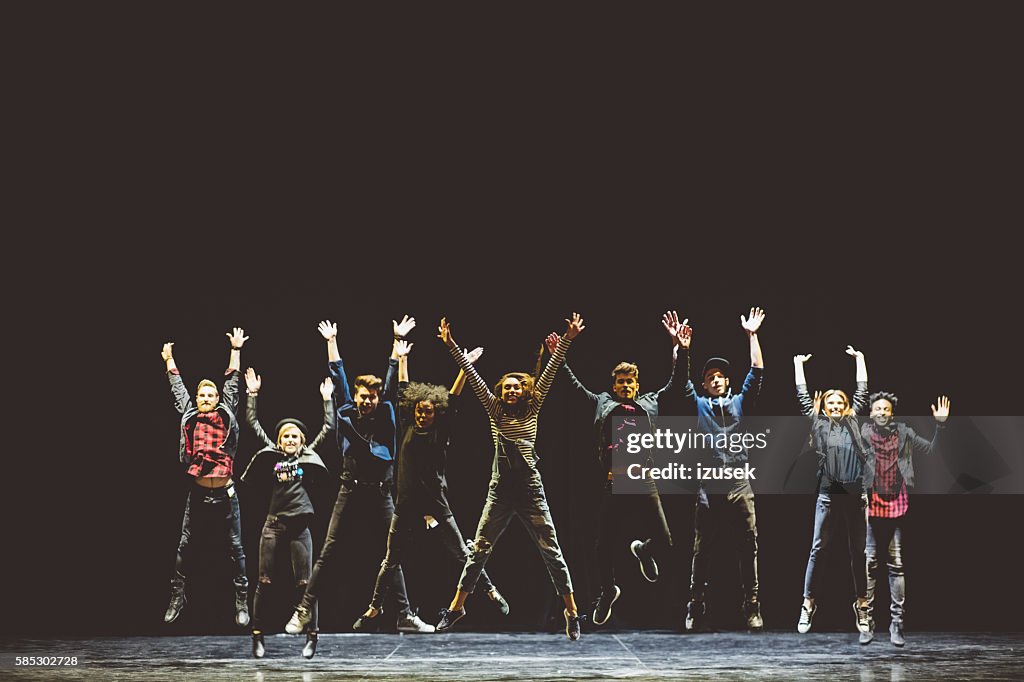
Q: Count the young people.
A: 9